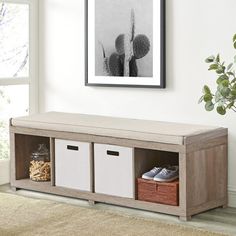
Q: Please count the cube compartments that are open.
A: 2